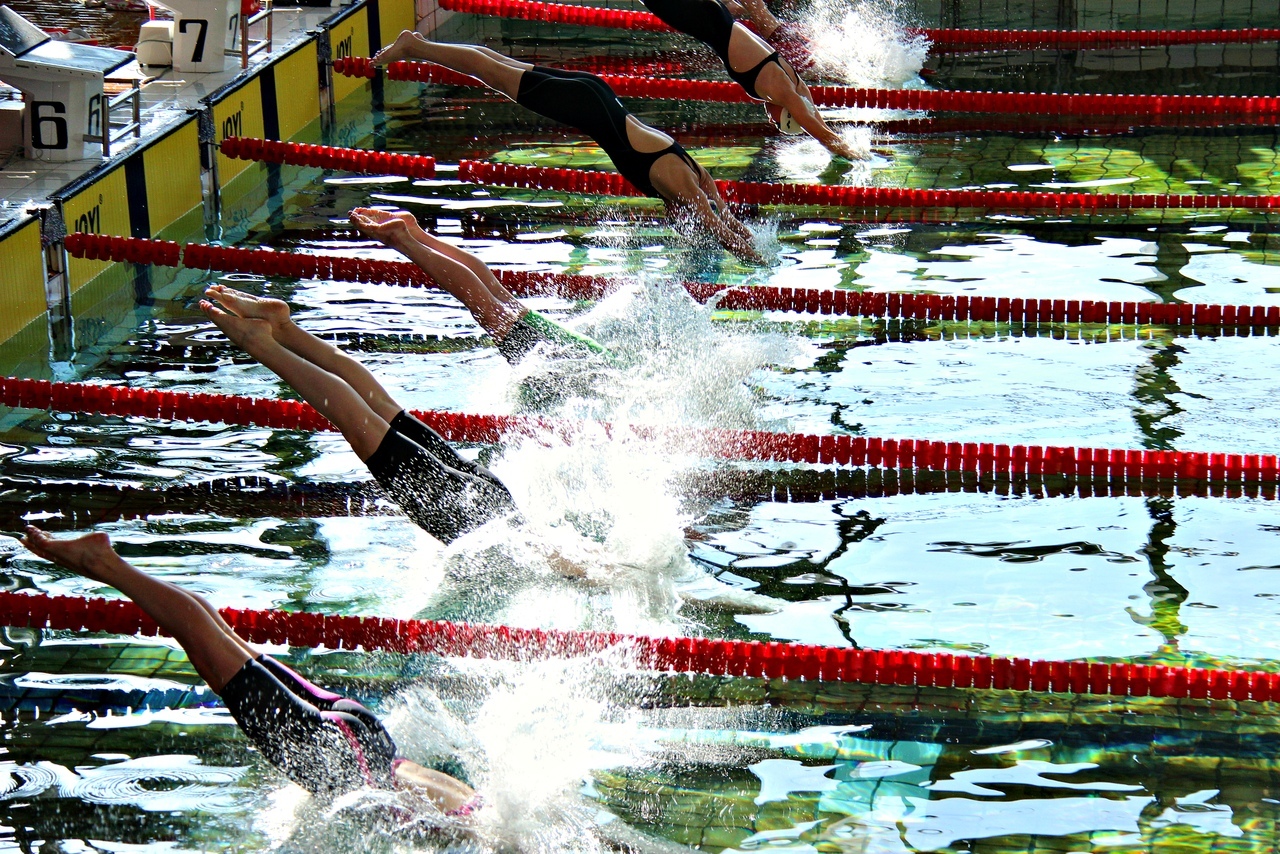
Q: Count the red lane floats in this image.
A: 6